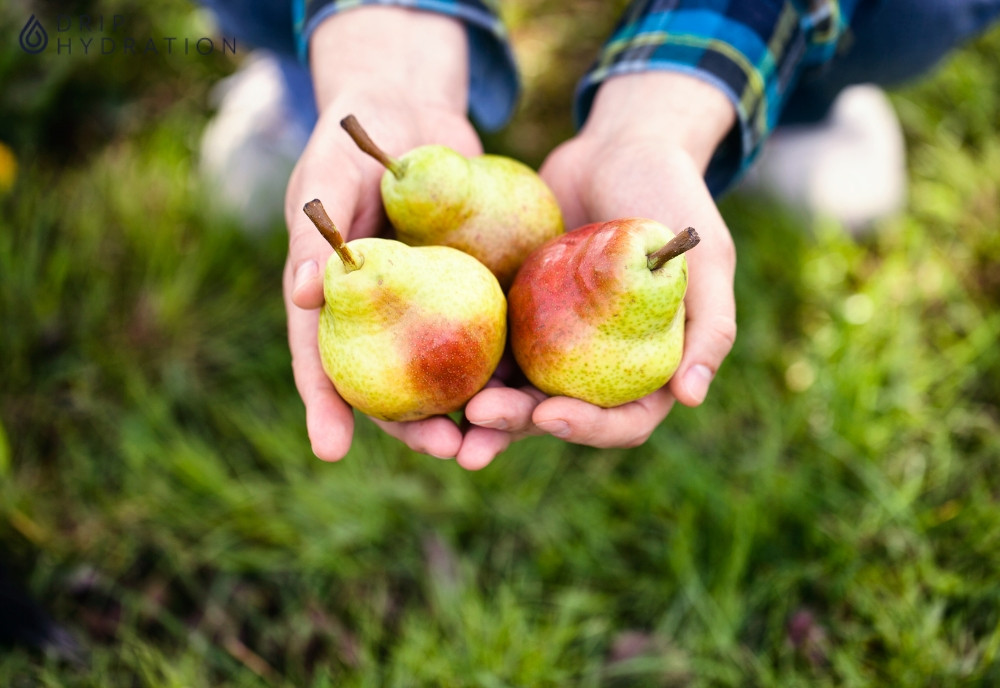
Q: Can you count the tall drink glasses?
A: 0